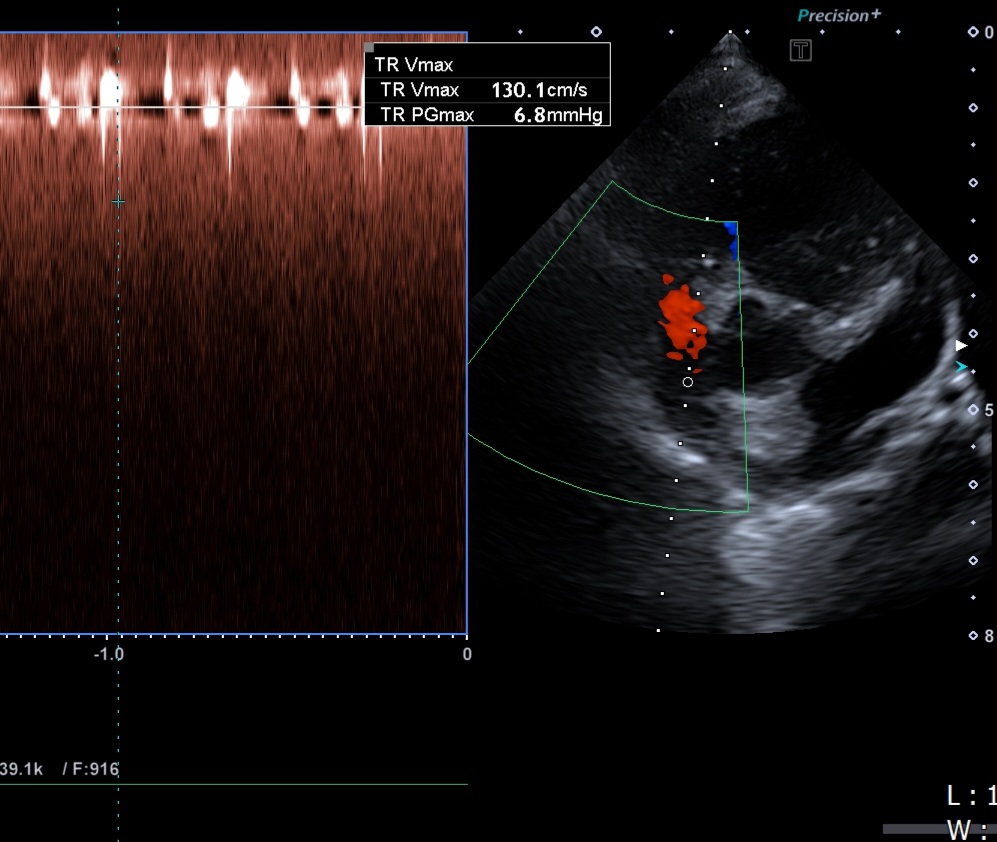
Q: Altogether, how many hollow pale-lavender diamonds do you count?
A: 10